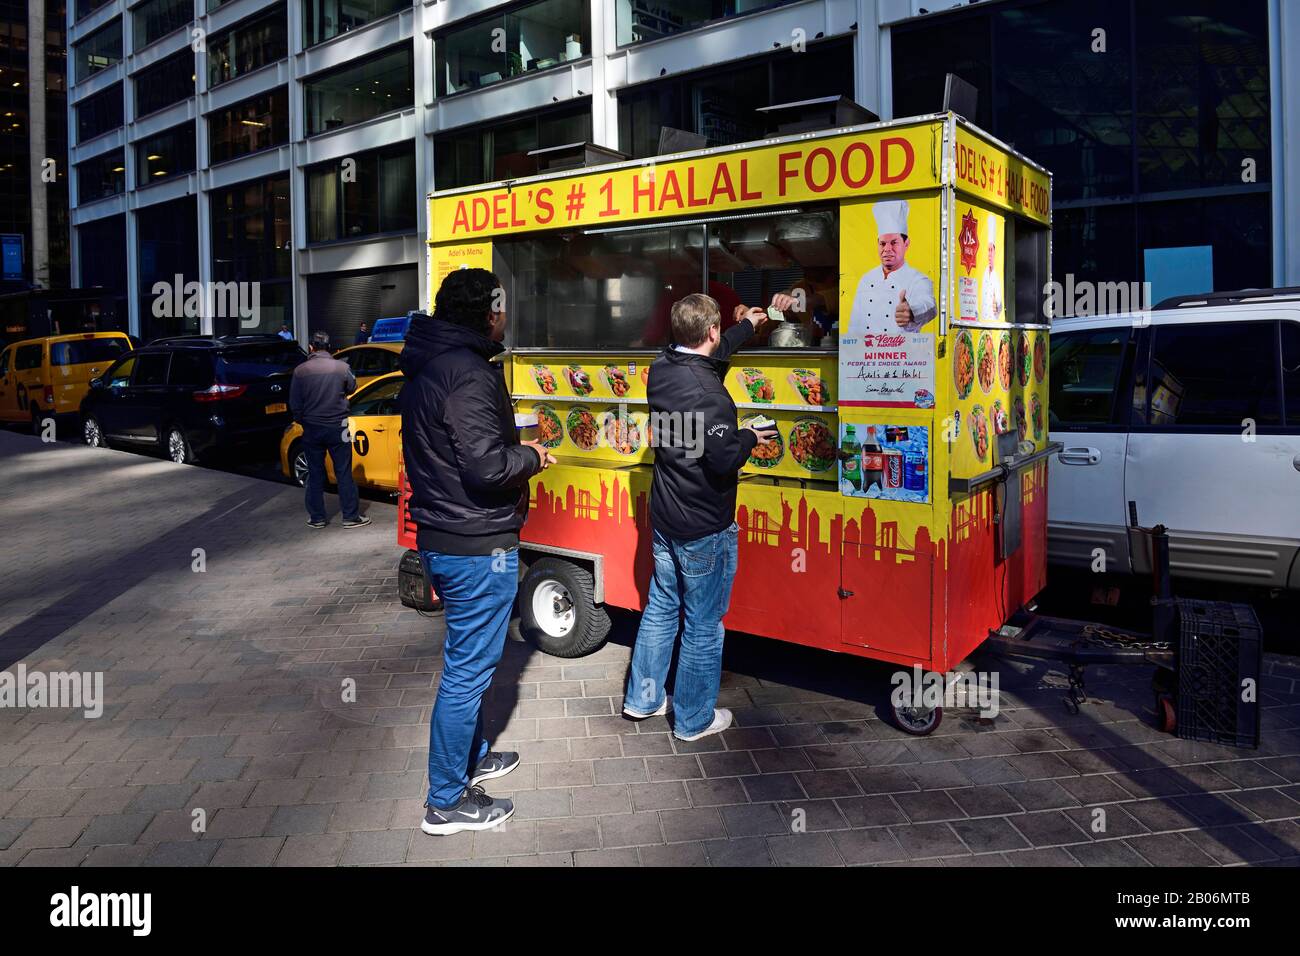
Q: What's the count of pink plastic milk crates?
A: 0